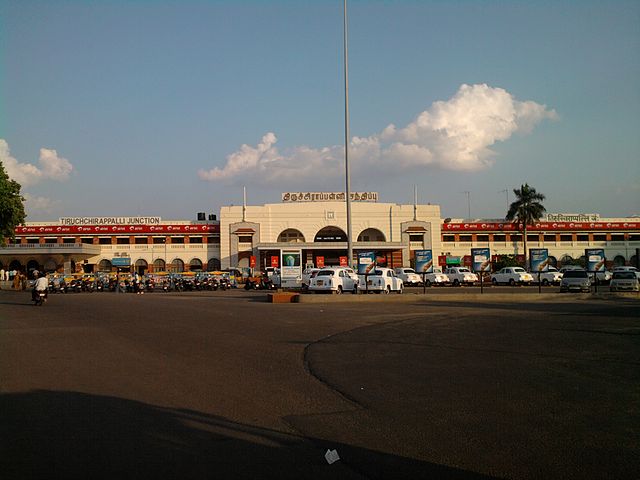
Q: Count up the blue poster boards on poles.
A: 5